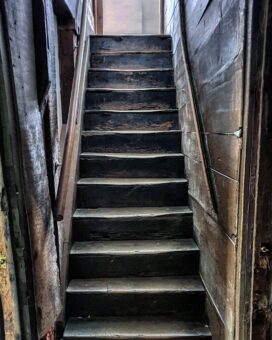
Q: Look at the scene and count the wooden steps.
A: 12